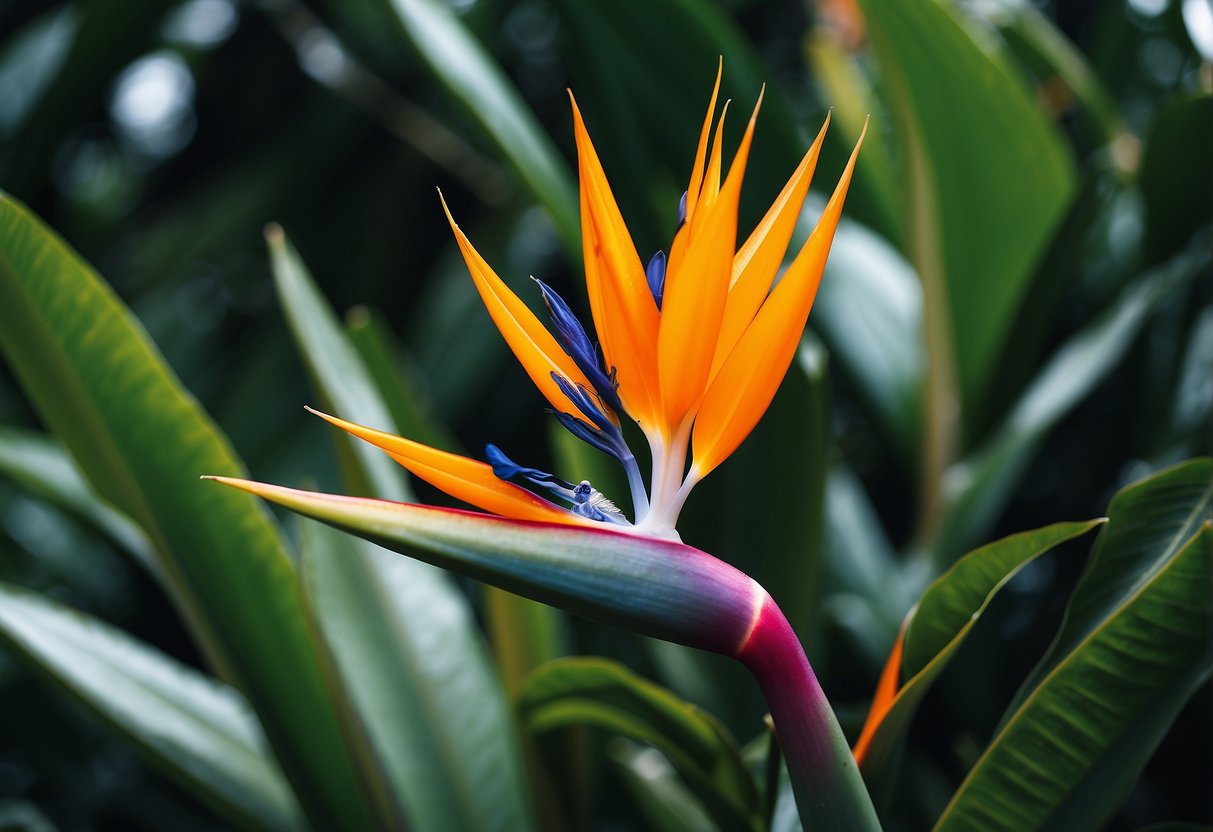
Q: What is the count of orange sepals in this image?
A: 8